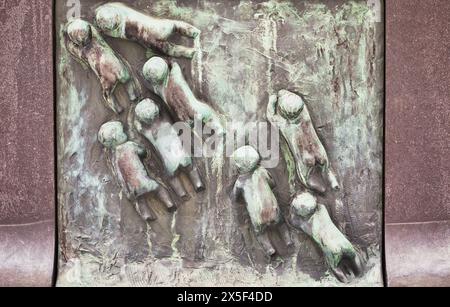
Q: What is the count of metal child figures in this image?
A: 8